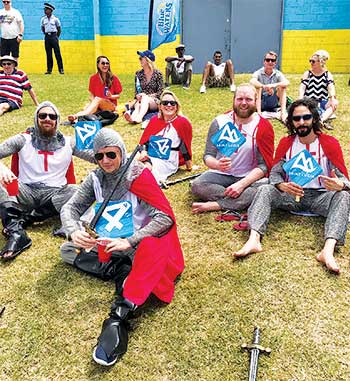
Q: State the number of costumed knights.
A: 5